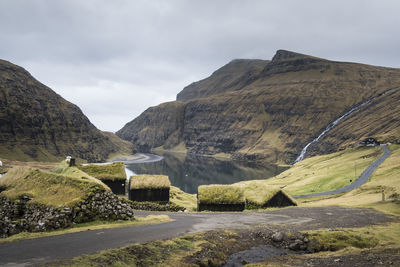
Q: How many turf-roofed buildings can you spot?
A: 5